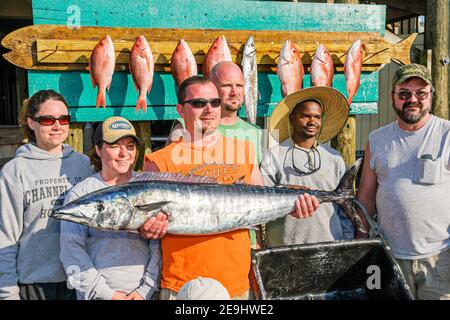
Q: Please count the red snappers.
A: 7